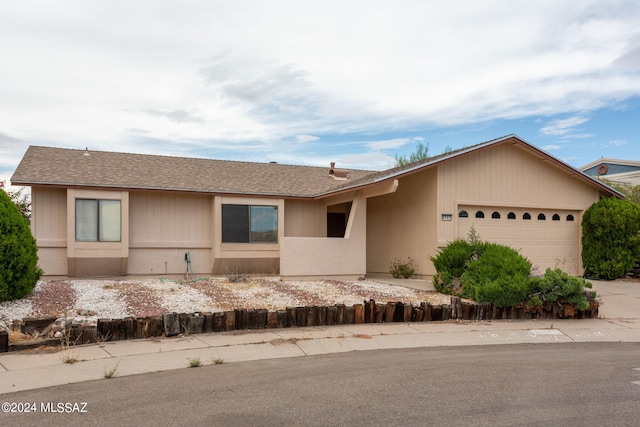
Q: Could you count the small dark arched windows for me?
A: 8